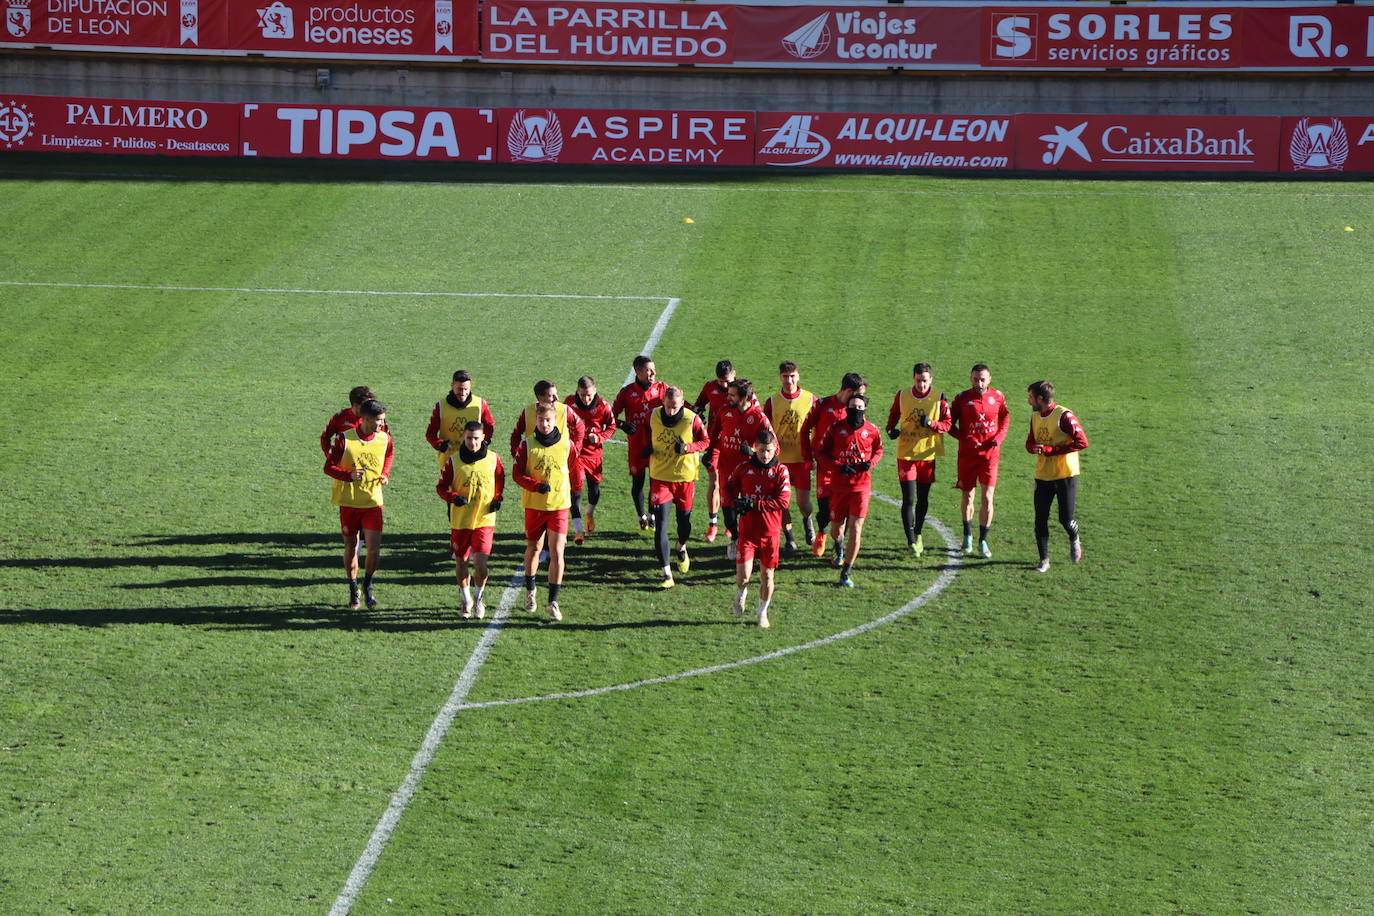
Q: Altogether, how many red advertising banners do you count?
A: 12